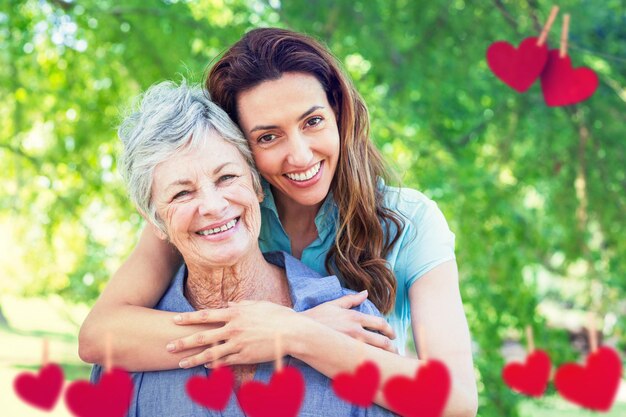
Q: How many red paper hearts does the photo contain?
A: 10